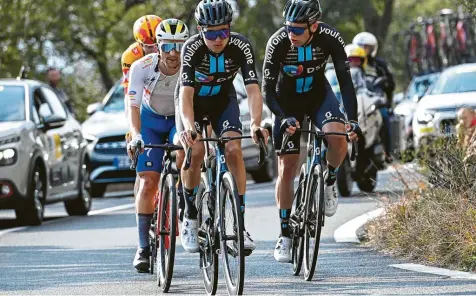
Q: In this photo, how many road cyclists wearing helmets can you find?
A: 4